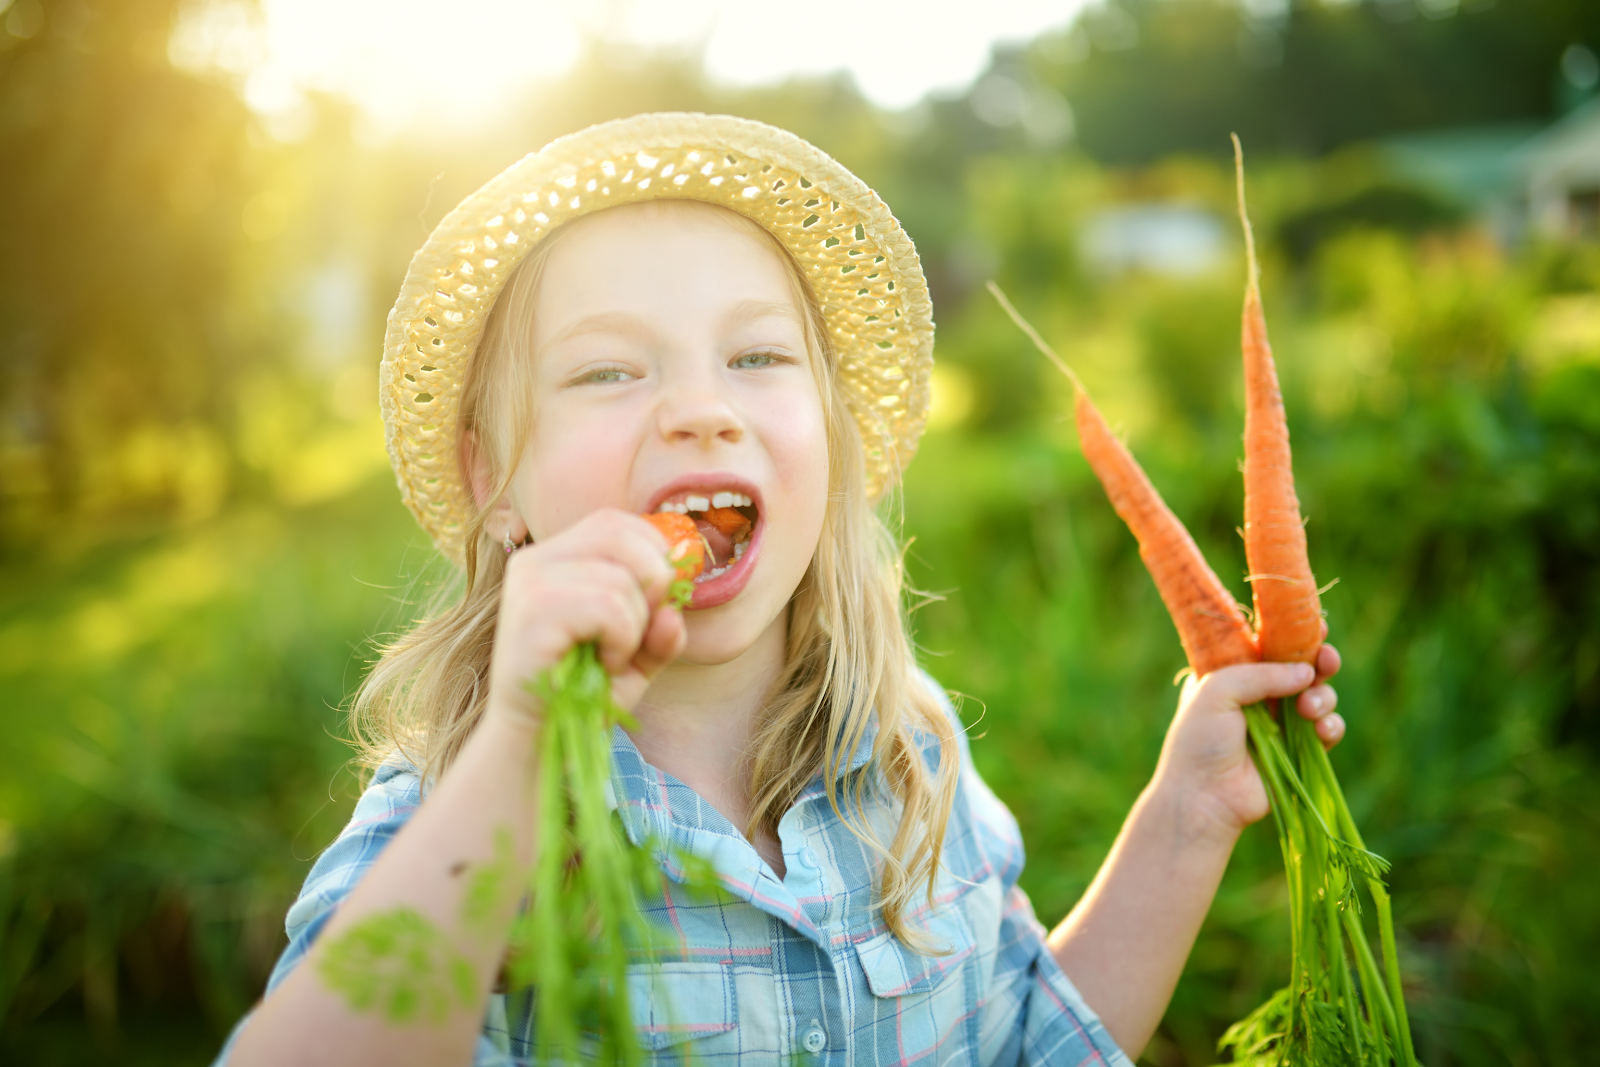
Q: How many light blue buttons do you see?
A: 2